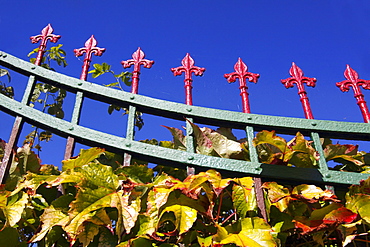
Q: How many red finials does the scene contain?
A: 7